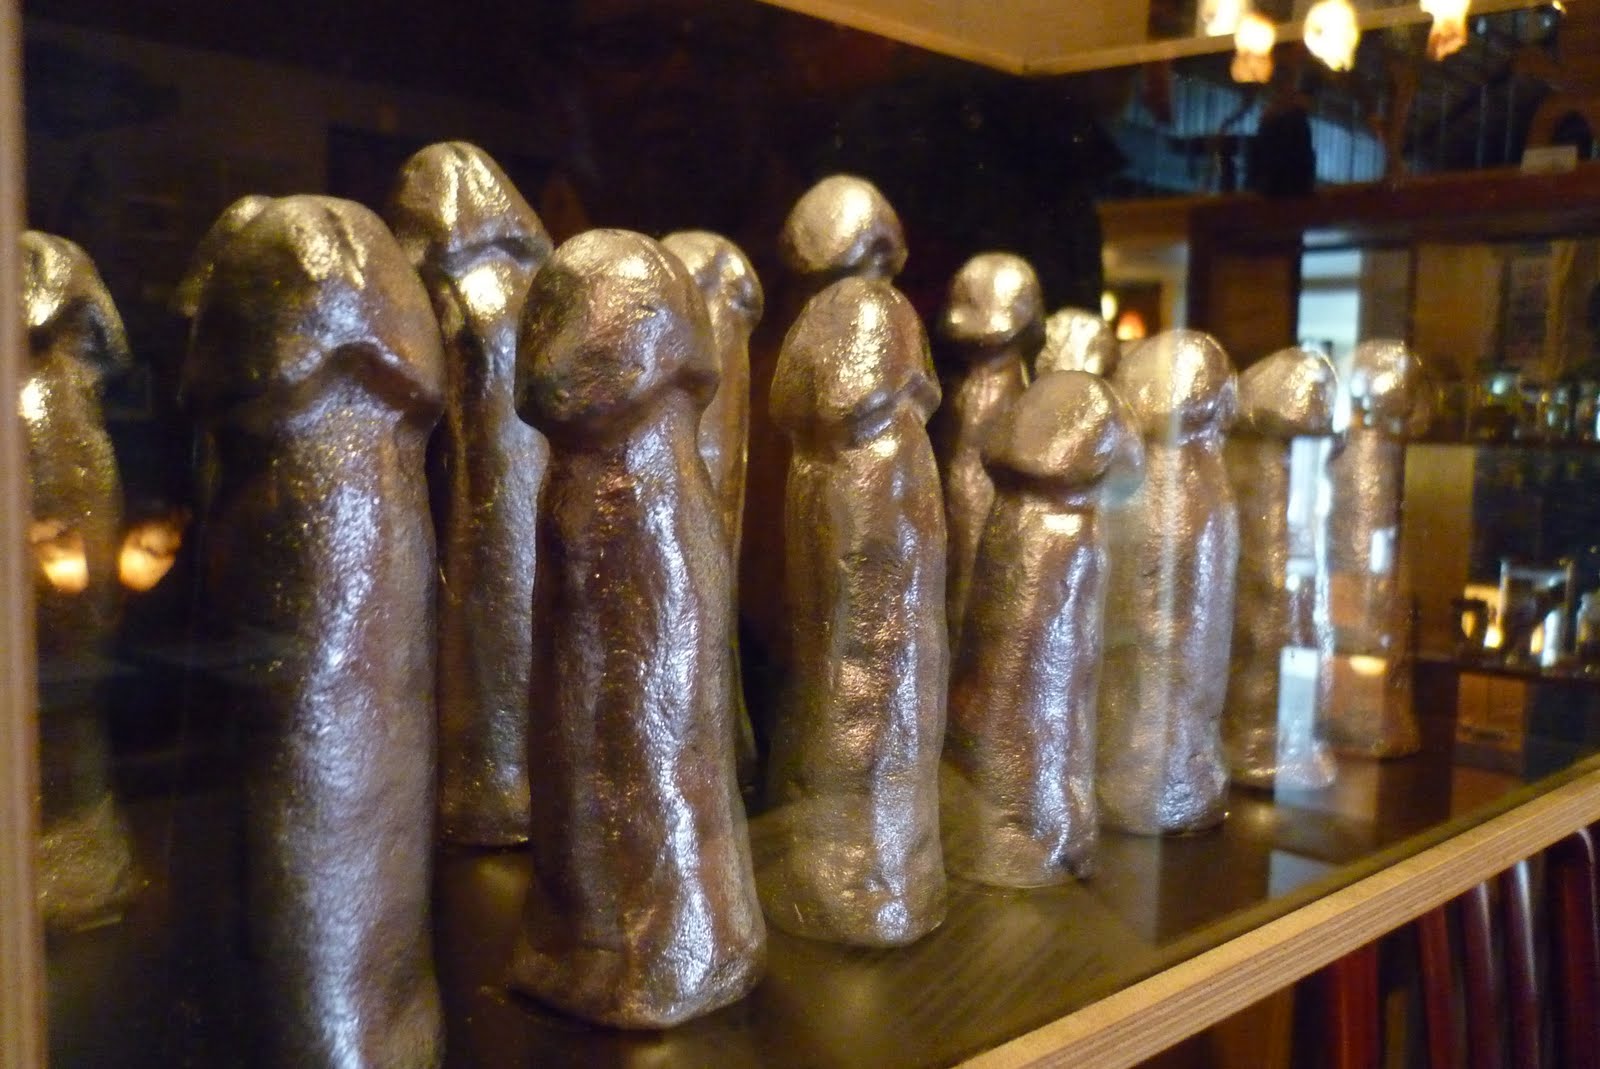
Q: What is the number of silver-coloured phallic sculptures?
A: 14